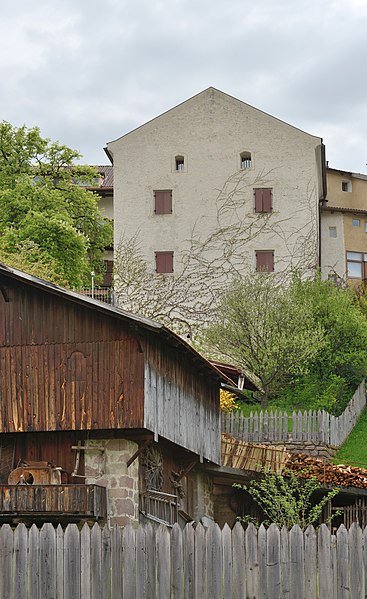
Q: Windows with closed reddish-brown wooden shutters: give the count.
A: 4